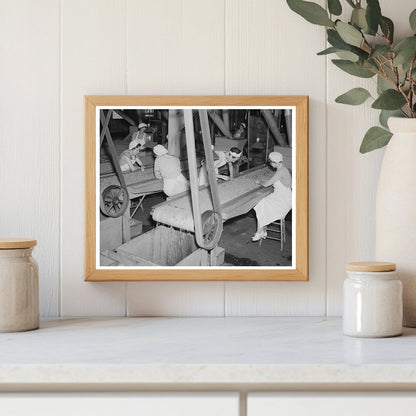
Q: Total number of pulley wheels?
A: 2